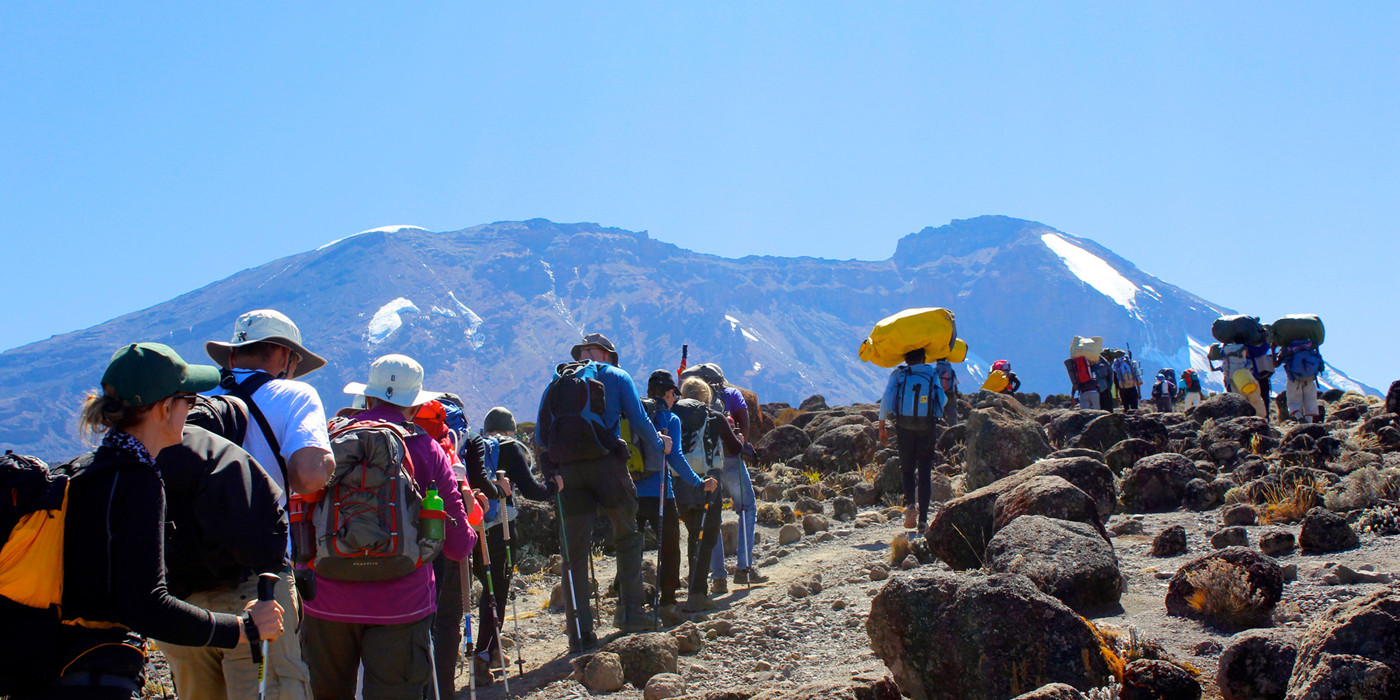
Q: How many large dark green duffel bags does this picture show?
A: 2